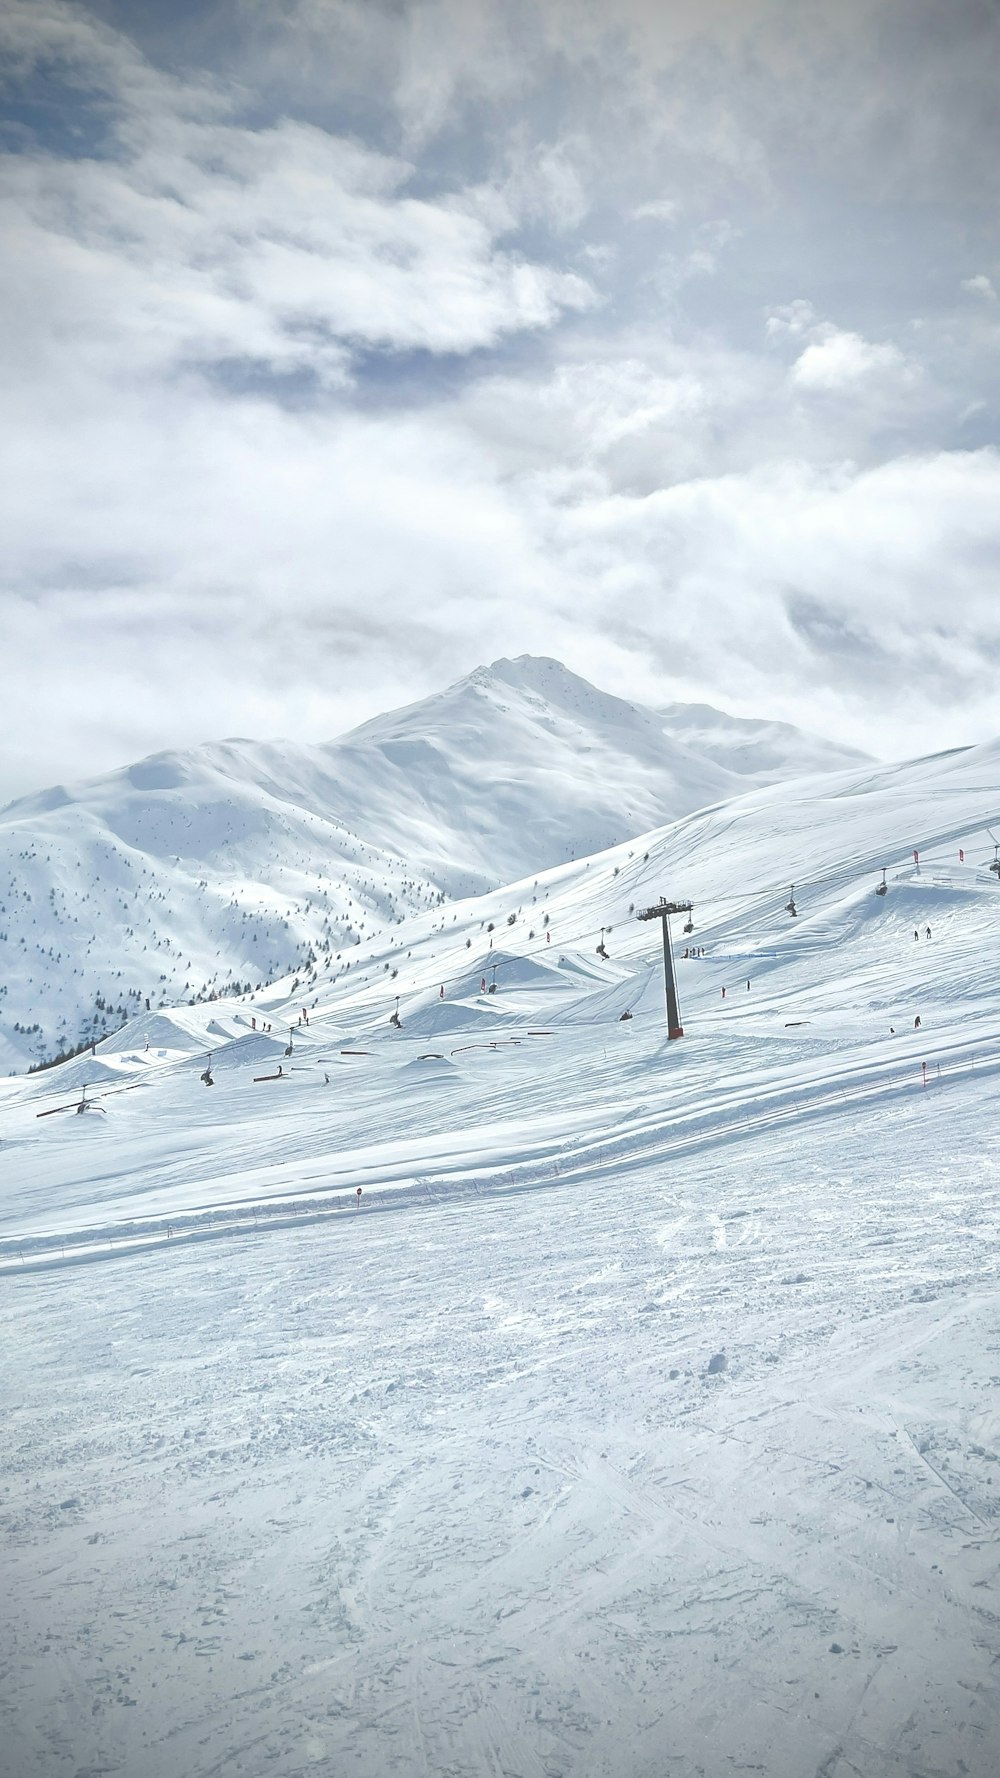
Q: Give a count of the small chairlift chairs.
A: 10